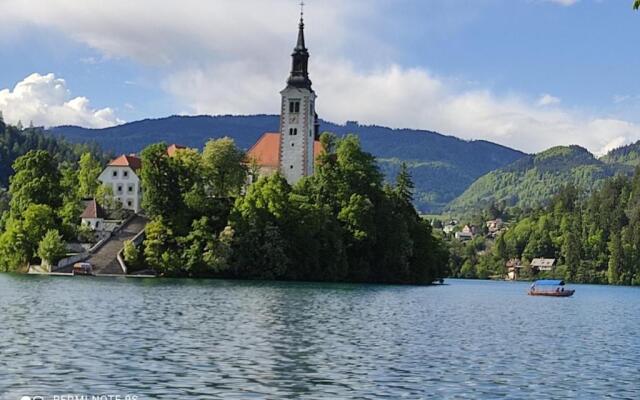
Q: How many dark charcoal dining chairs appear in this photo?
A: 0